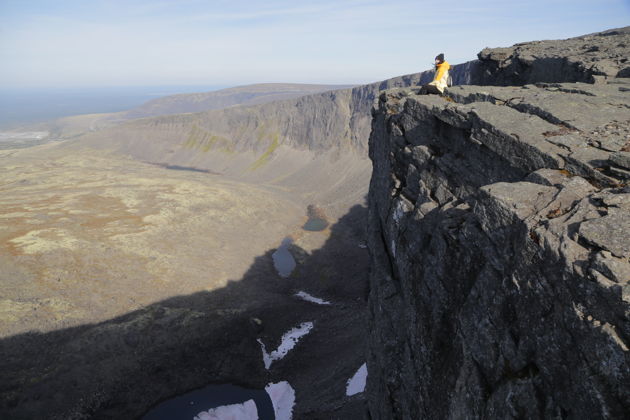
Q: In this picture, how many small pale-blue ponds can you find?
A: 2